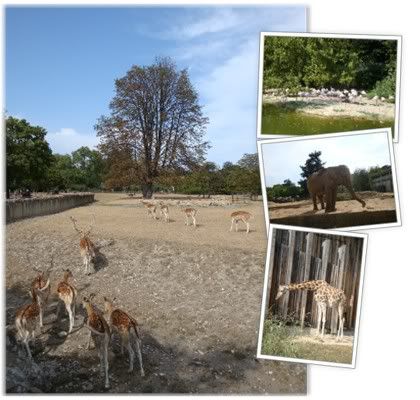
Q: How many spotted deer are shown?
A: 10